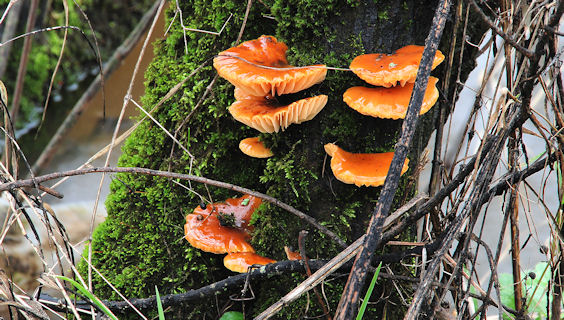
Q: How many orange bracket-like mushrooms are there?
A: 8